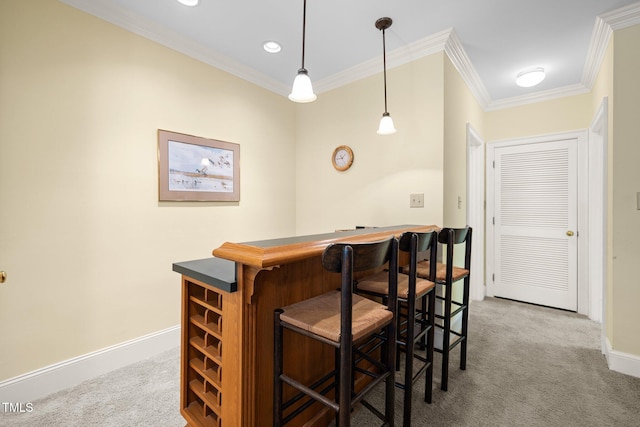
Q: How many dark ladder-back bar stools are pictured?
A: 3